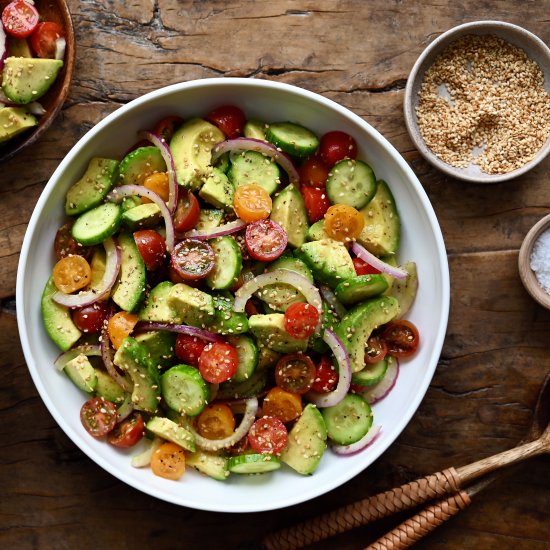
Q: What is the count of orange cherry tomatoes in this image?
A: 8